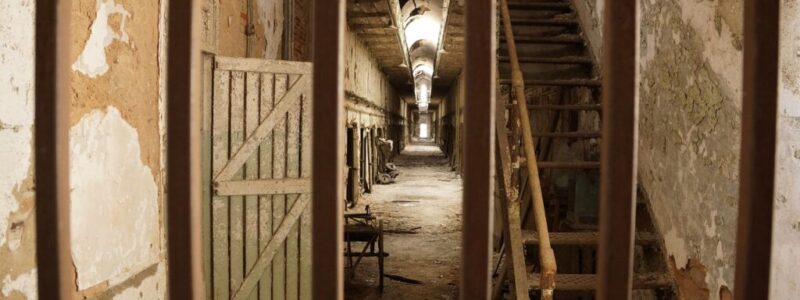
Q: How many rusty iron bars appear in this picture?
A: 6